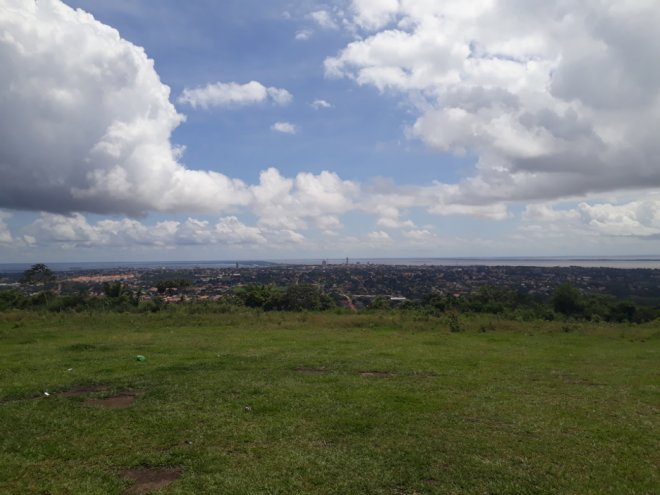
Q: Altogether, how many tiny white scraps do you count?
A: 2